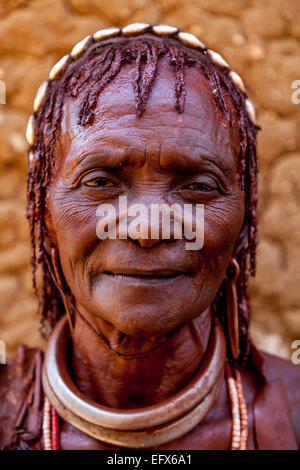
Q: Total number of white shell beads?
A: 11